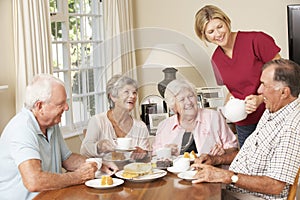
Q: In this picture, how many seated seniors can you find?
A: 4